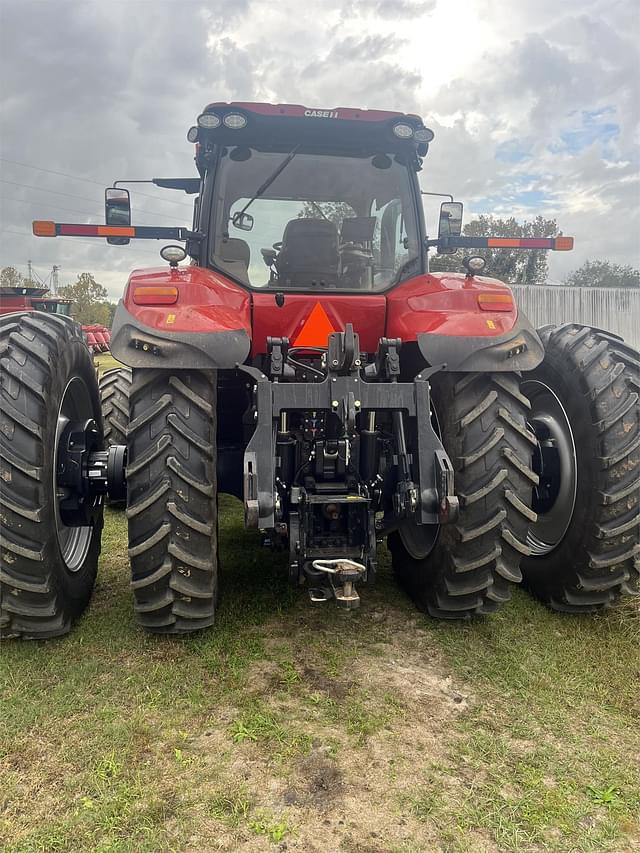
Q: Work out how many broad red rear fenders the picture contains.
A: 2